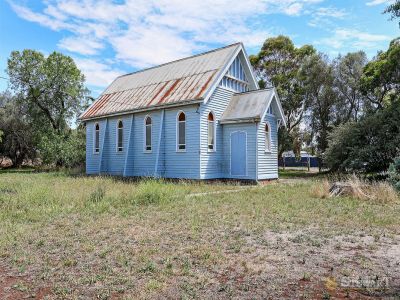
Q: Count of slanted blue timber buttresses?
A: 3